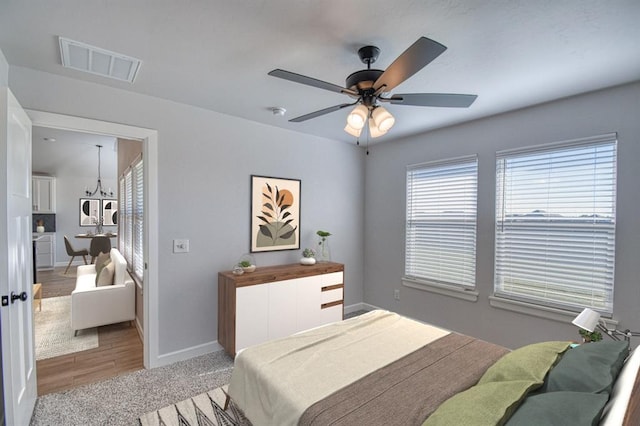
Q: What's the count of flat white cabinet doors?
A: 3